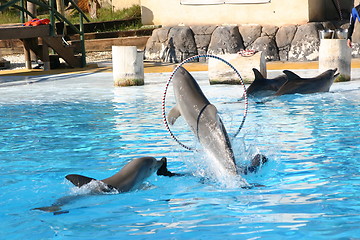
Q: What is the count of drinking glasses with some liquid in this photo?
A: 0